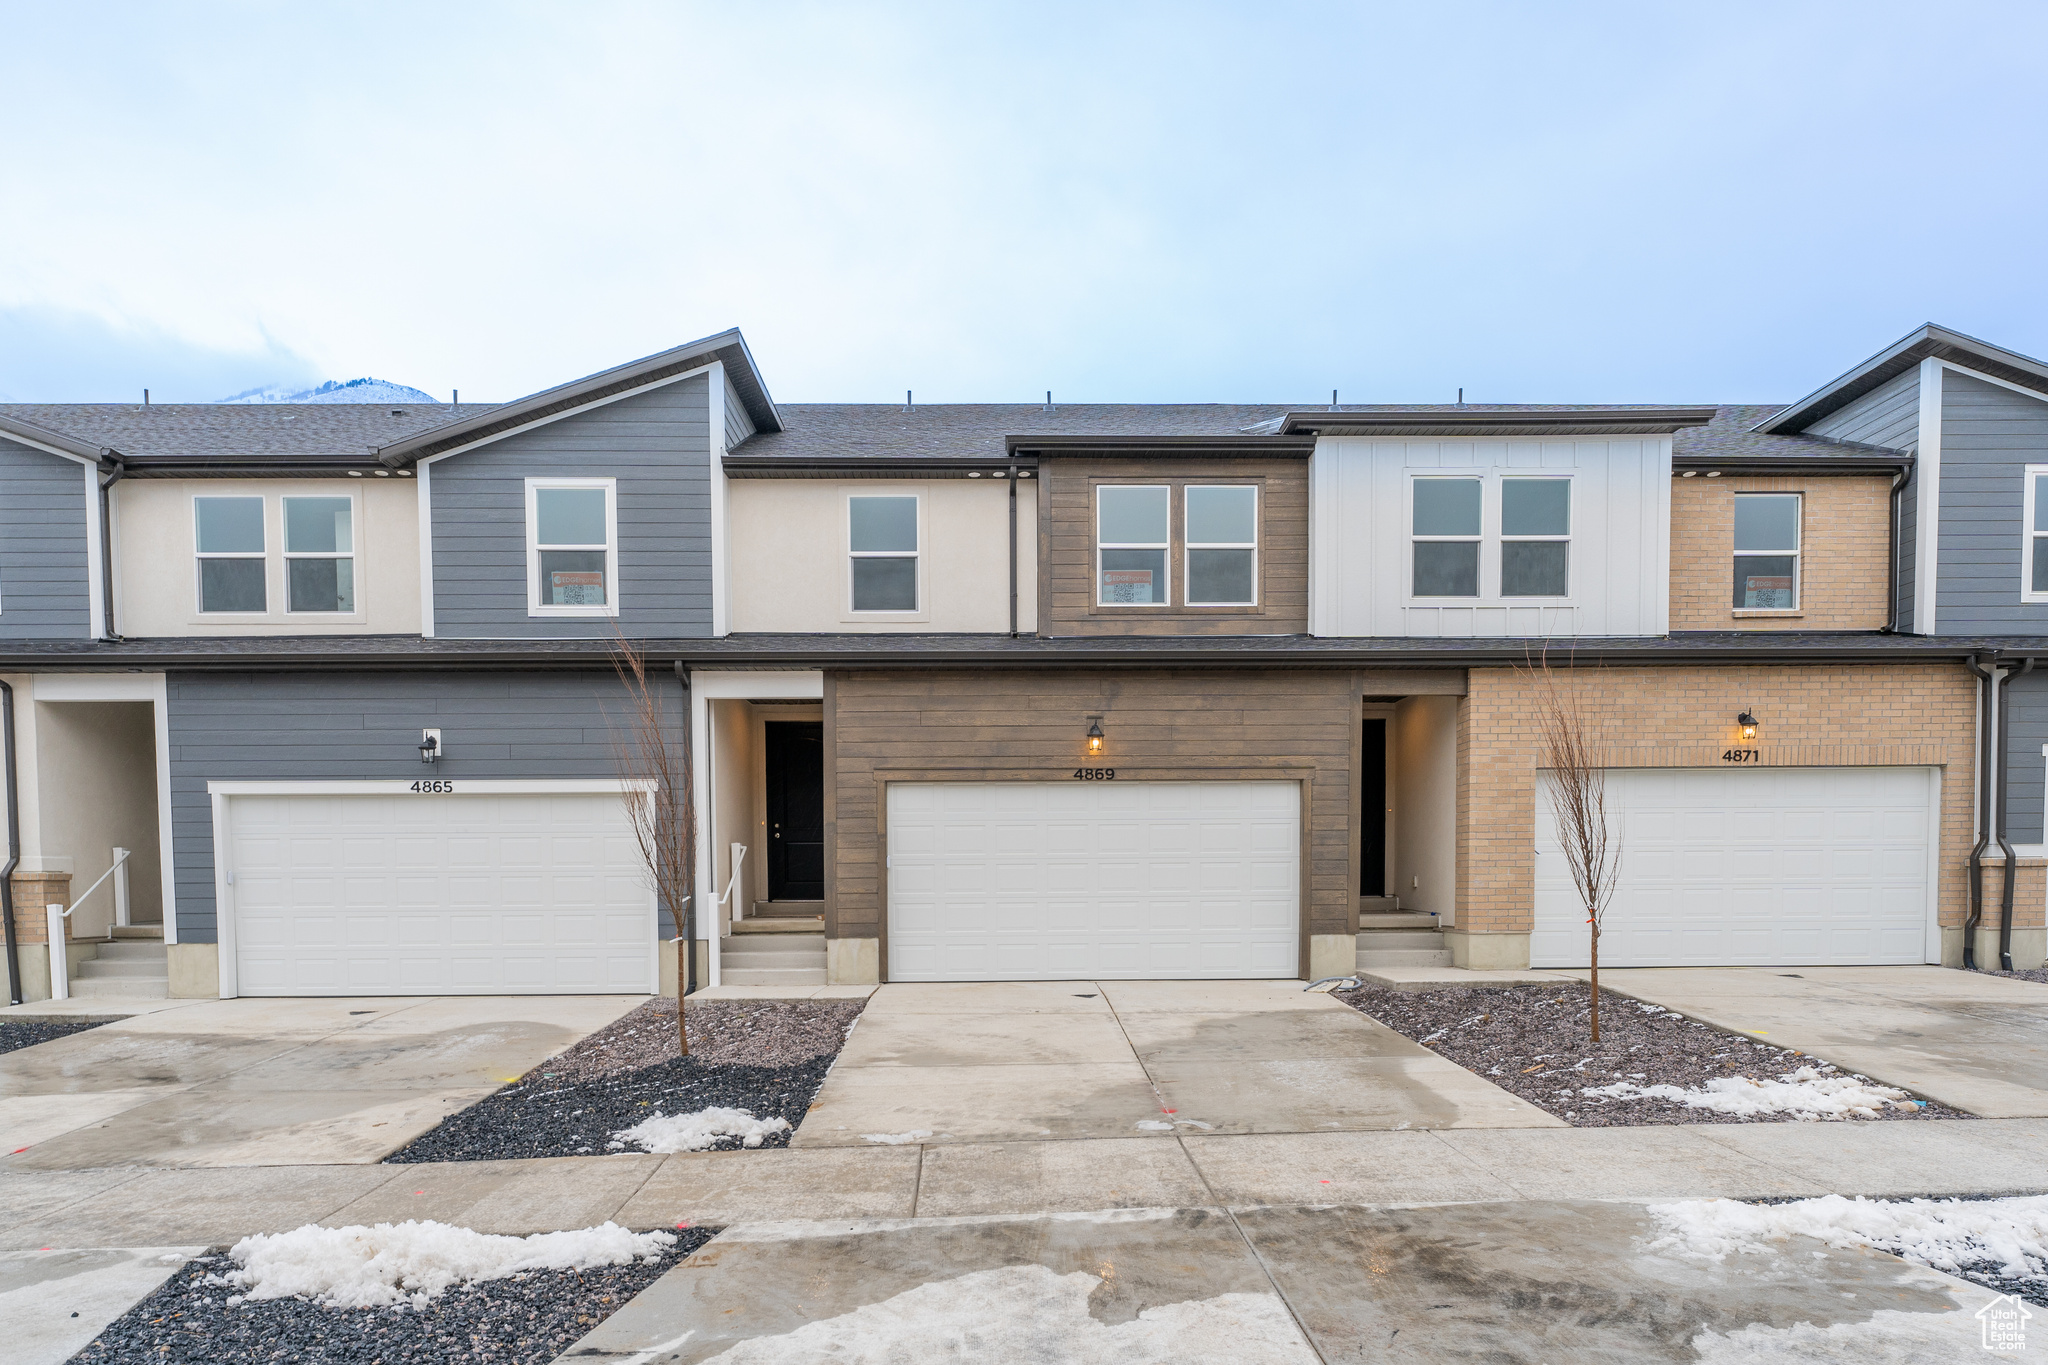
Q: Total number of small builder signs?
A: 3